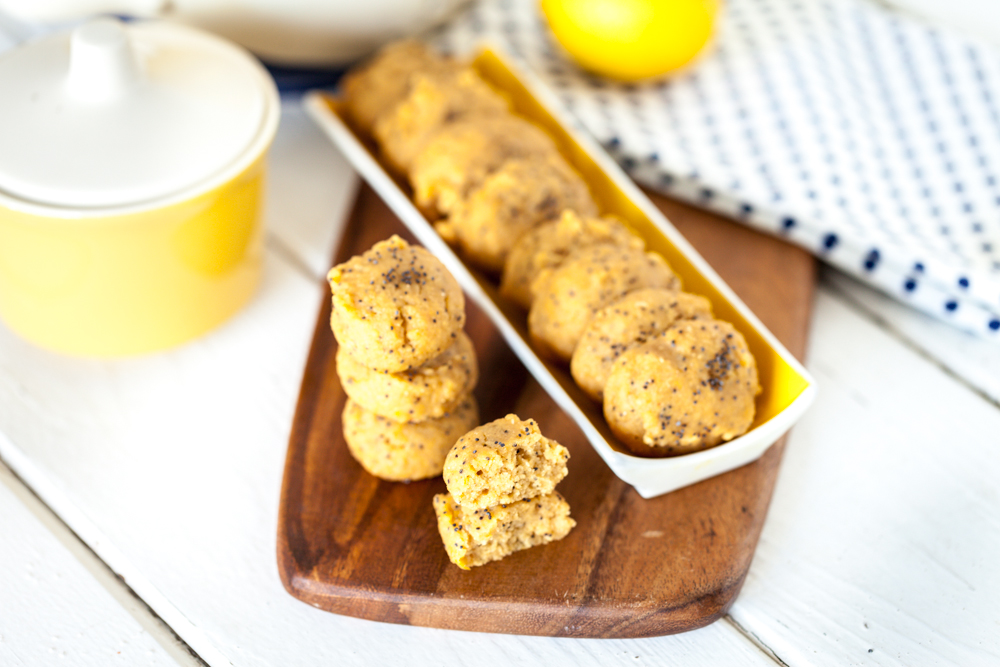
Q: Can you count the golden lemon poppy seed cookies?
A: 13